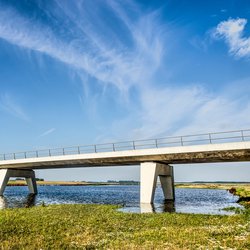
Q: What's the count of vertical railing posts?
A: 14